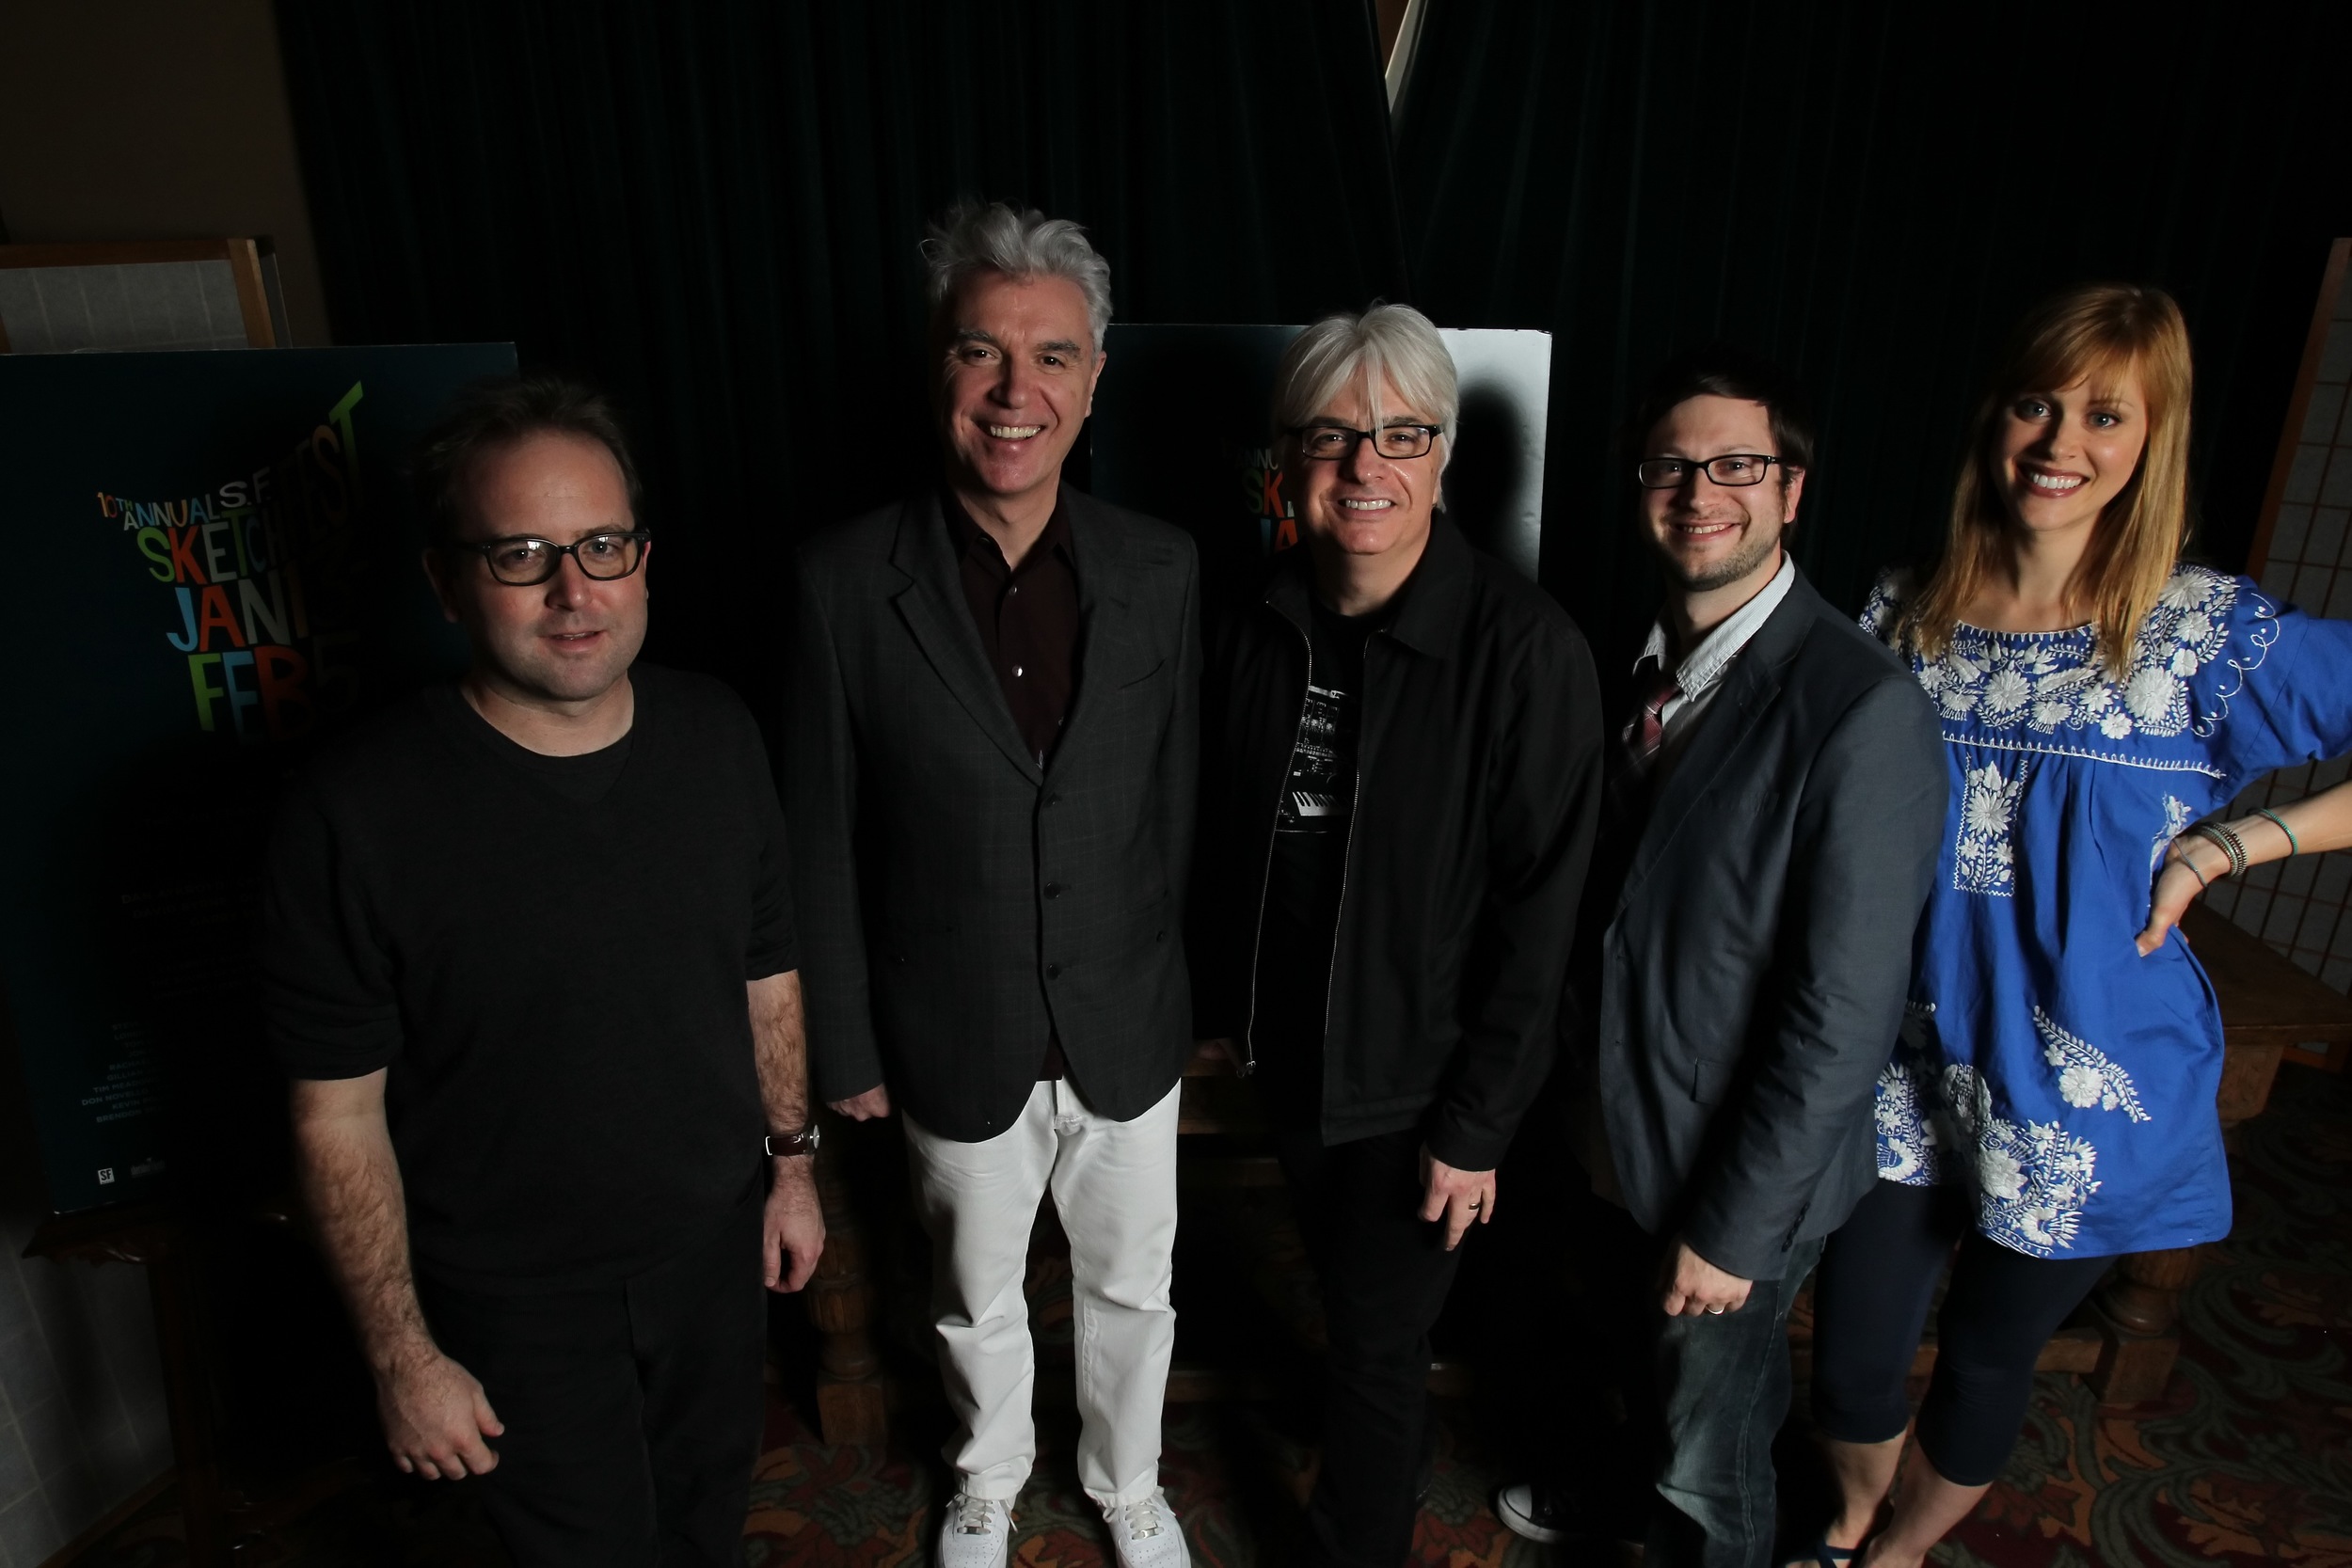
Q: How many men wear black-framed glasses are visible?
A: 3